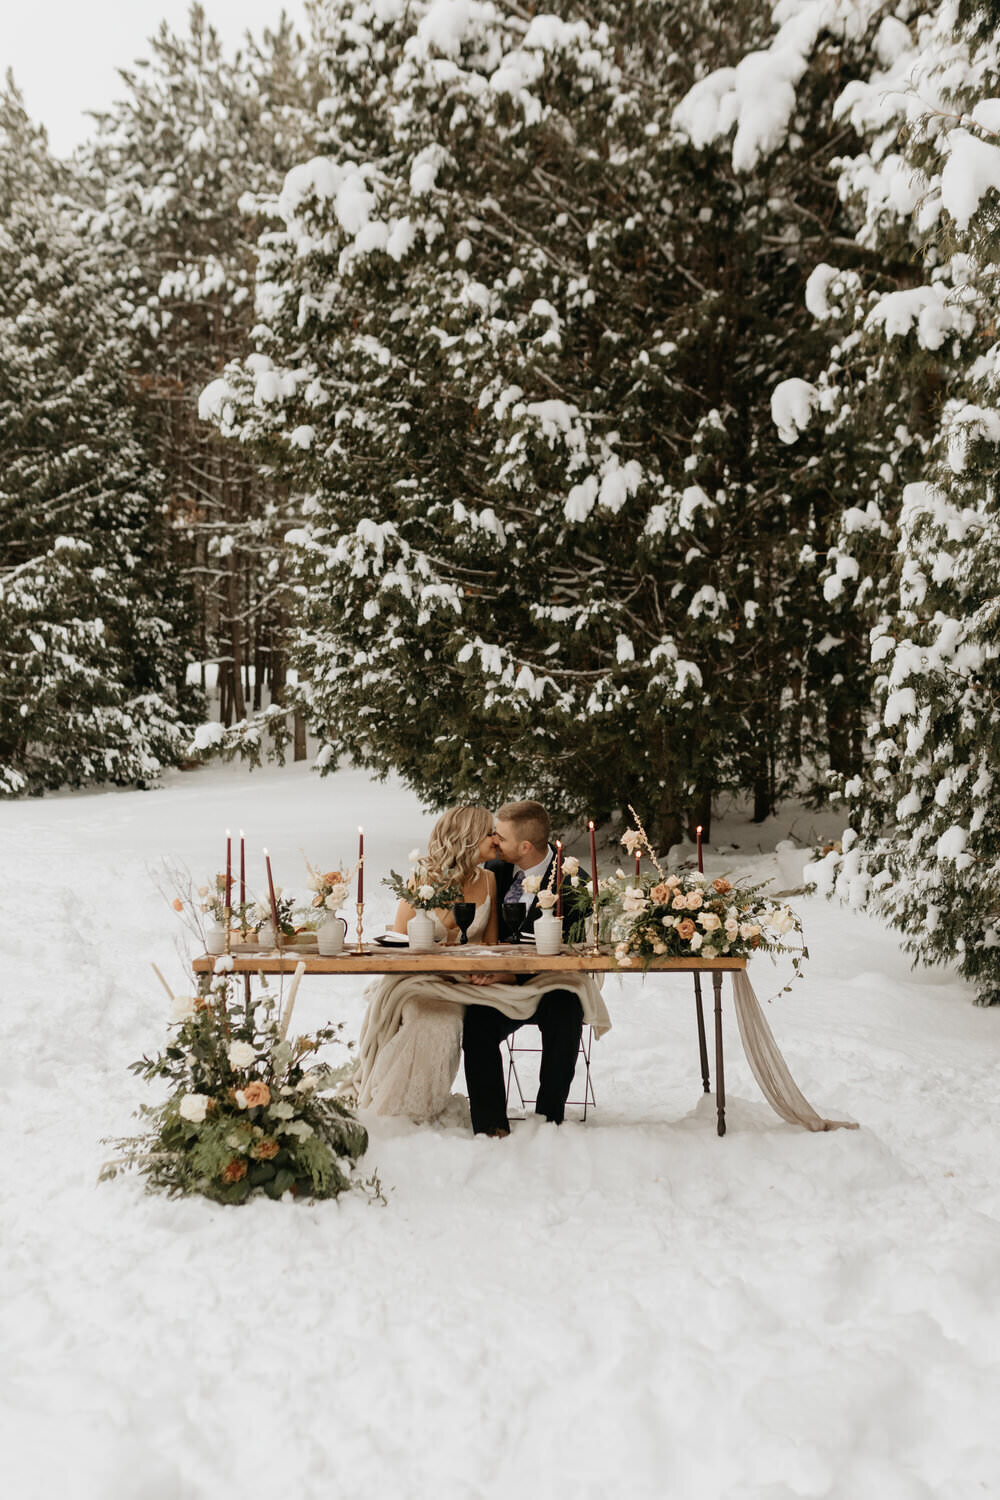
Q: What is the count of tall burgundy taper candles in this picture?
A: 8